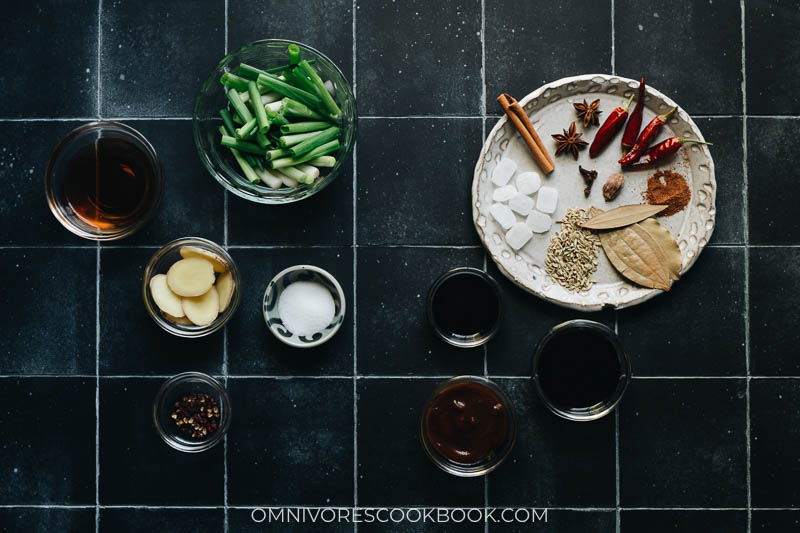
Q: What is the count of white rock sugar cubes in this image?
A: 8